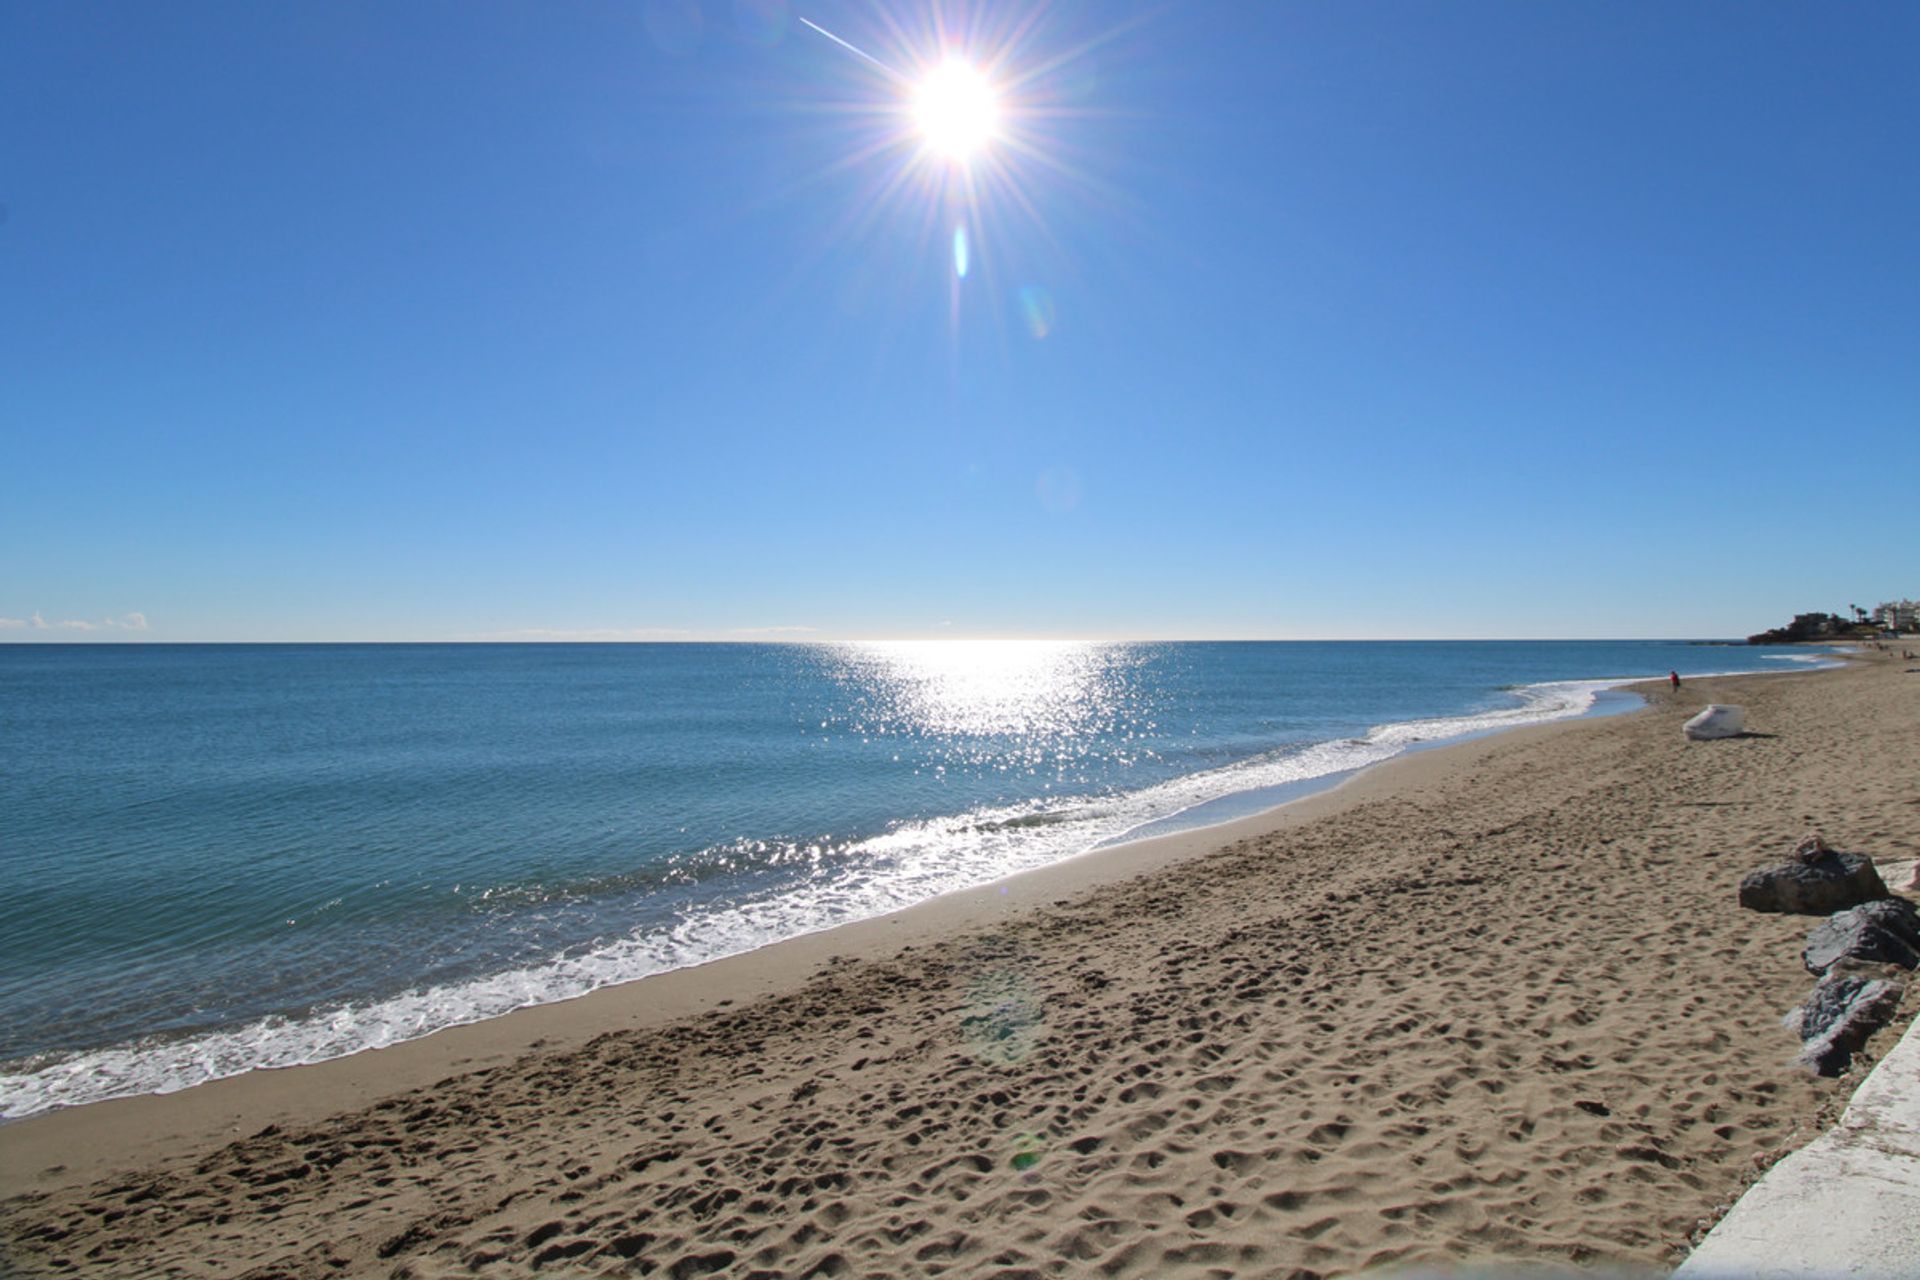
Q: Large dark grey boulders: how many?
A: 3